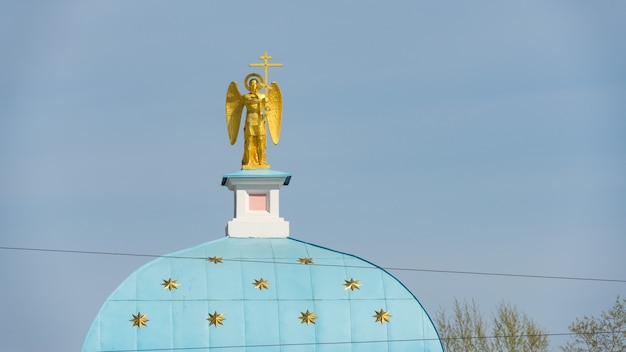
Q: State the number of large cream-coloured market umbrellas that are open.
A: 0